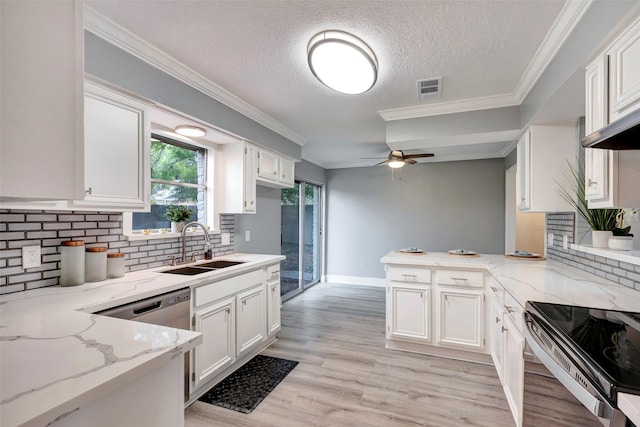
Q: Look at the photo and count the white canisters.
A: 3